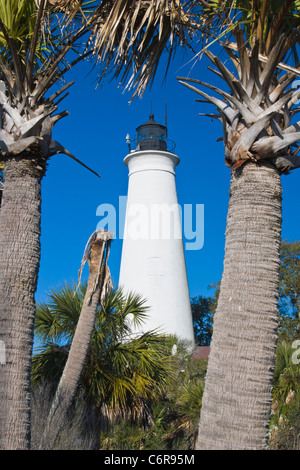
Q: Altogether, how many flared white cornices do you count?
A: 1